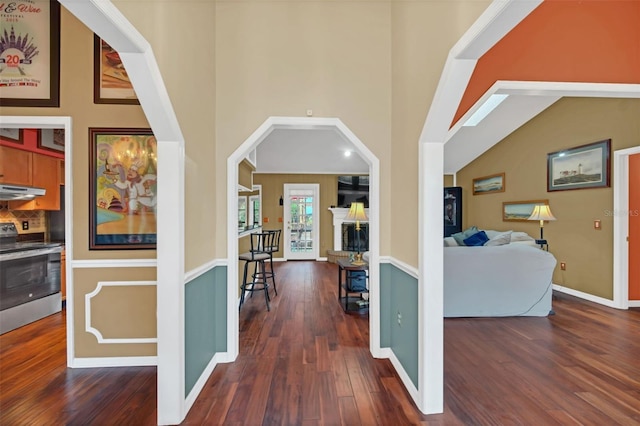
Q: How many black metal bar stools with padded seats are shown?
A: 2